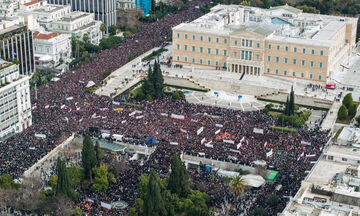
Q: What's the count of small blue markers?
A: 3